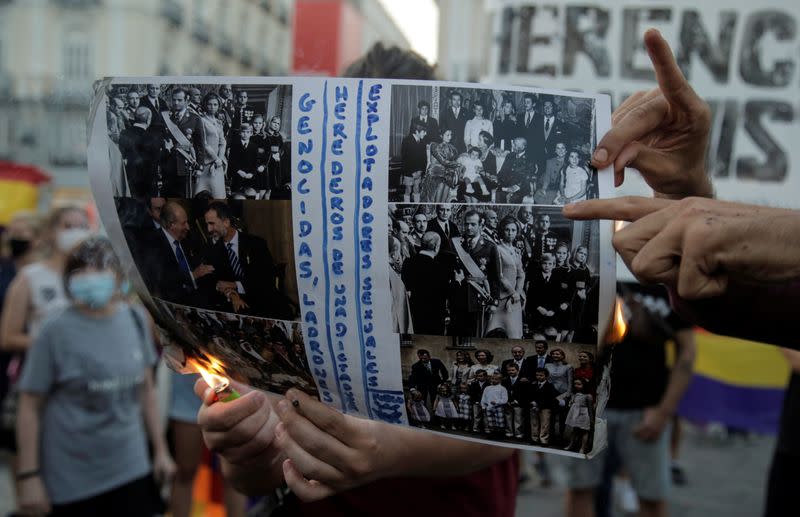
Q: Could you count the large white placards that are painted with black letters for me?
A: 1